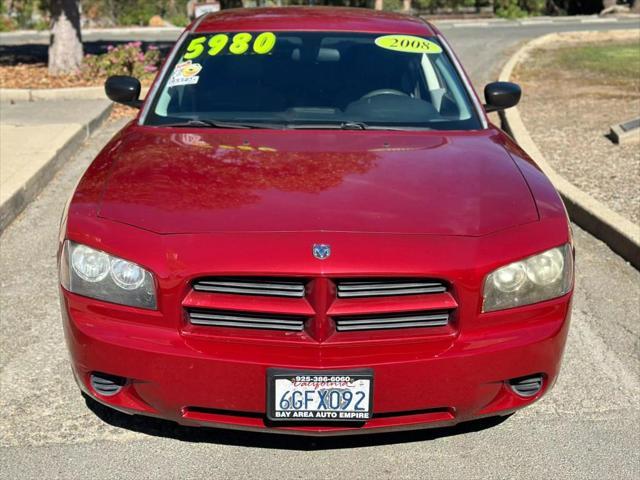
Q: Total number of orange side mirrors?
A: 0